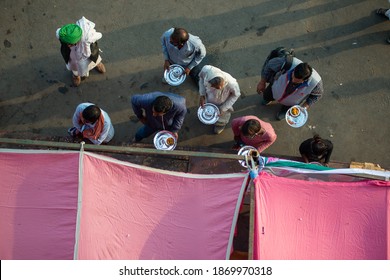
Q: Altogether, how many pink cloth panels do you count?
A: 3